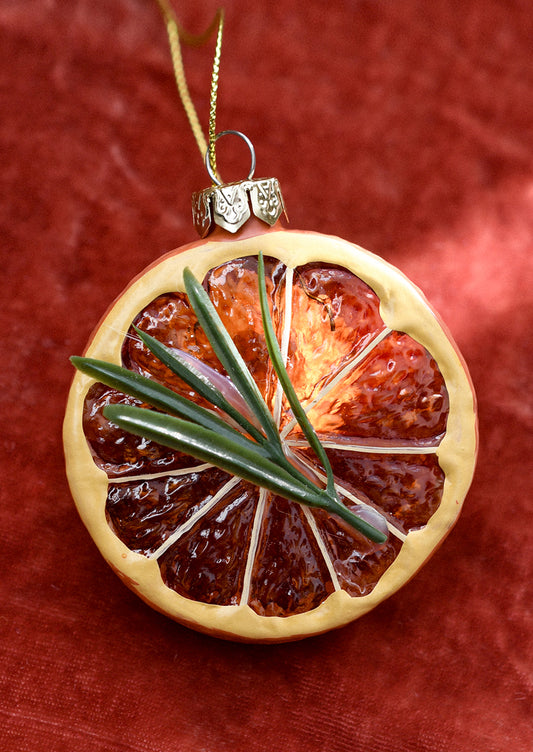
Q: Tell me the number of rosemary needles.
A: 5